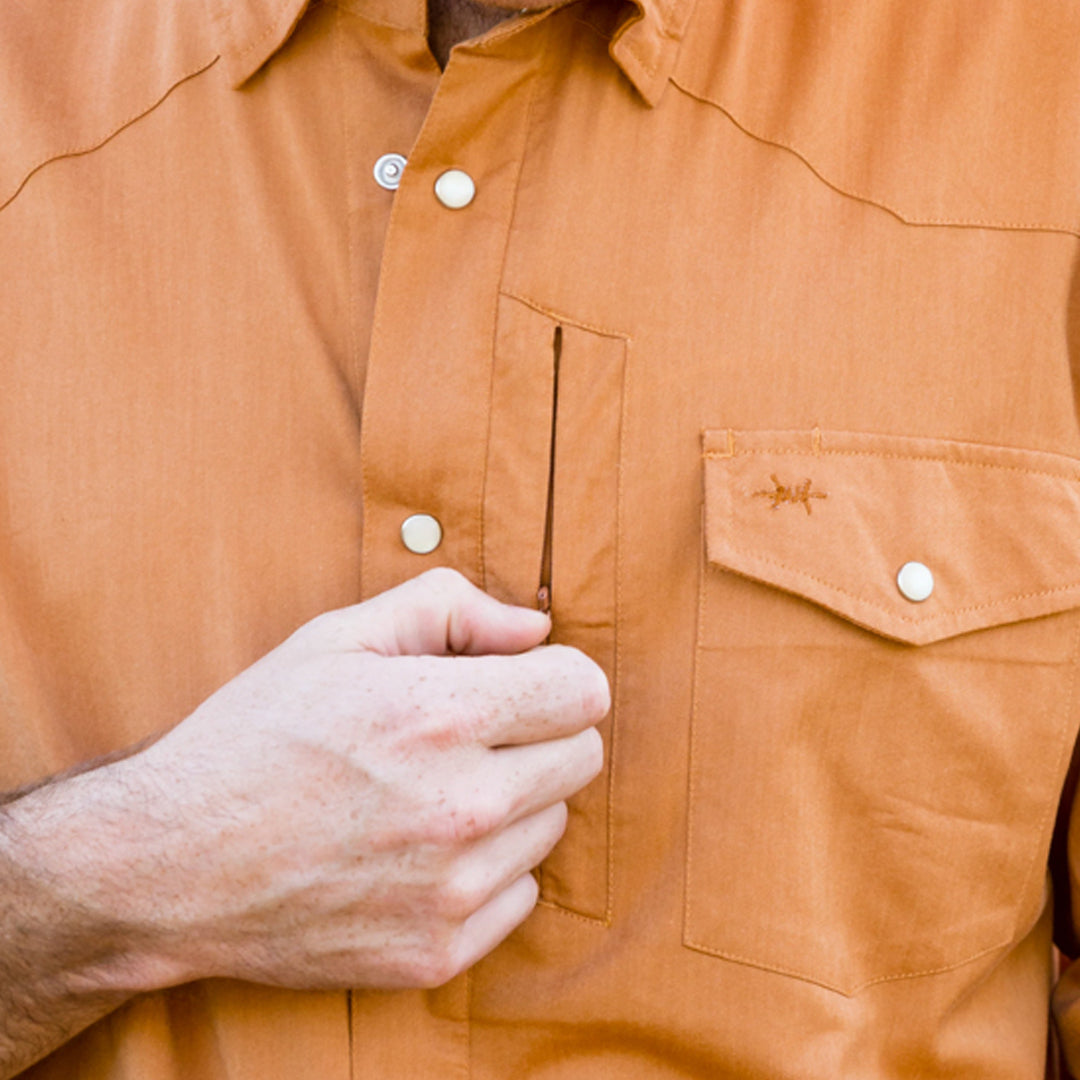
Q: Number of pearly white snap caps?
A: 3